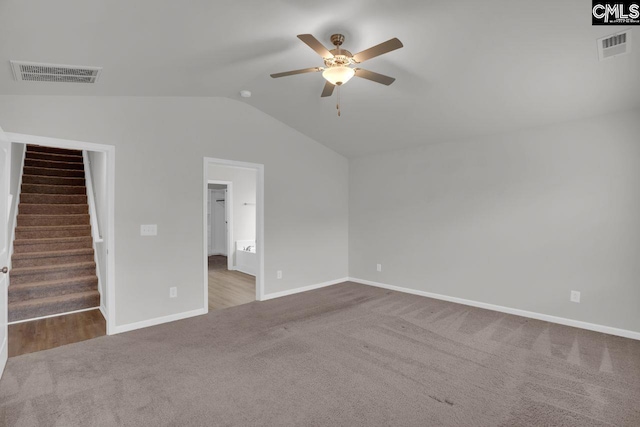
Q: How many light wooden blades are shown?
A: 5